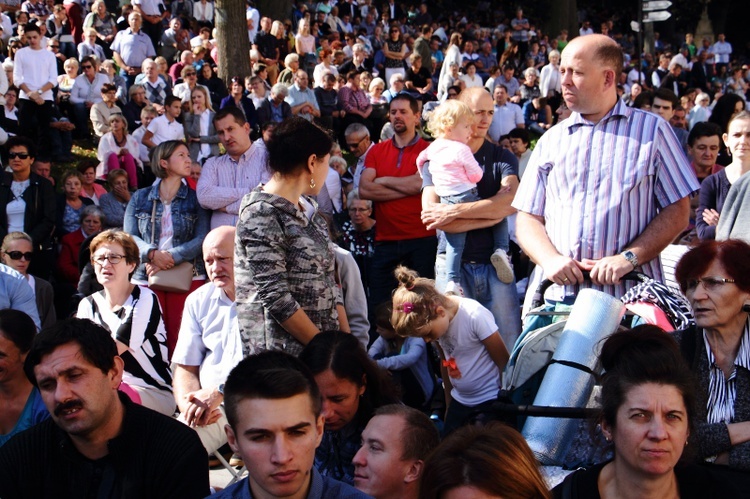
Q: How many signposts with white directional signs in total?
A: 1